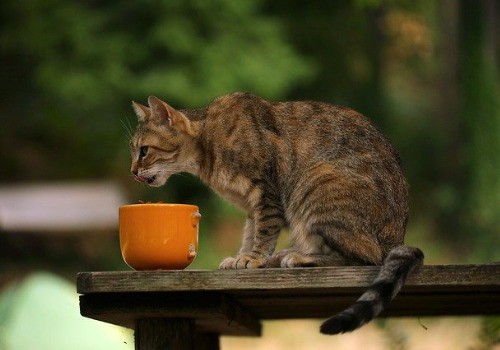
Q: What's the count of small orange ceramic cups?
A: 1